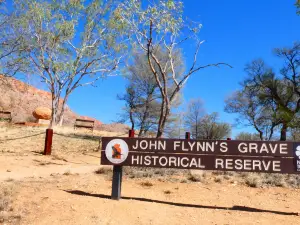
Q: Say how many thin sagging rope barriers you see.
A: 2